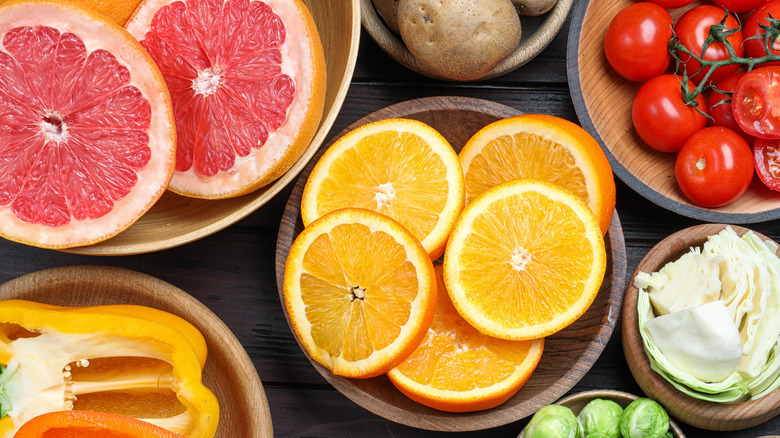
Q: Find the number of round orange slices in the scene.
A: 5